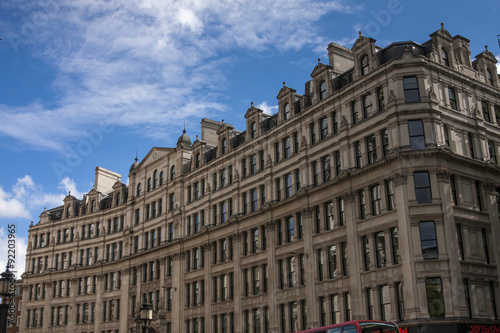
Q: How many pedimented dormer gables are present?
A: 12